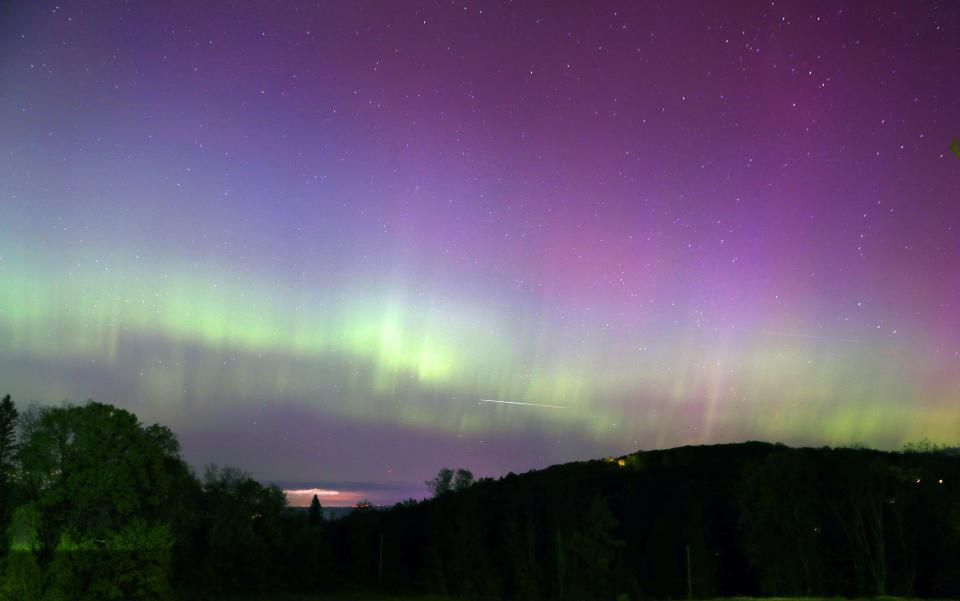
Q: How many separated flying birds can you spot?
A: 0